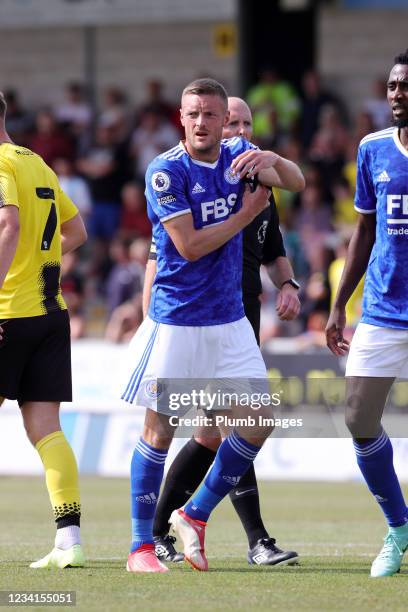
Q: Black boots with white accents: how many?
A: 2